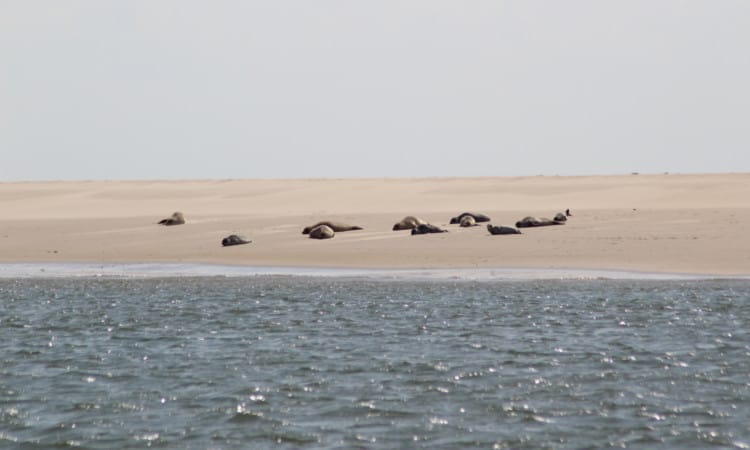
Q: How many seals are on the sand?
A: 11